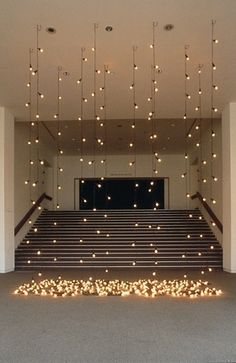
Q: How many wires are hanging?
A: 12